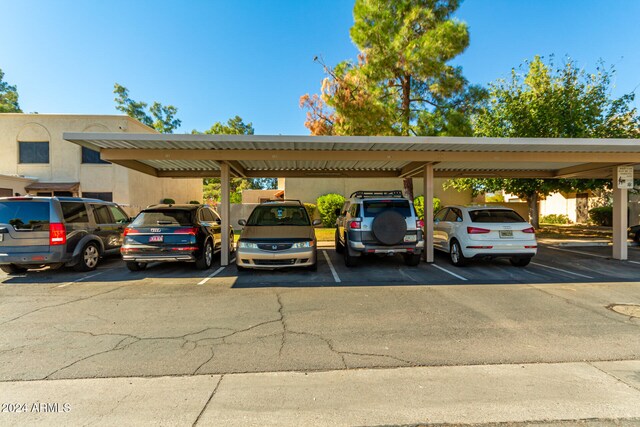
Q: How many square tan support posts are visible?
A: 3